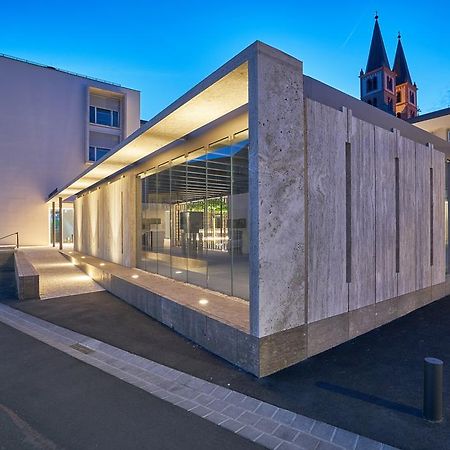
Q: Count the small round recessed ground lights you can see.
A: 5